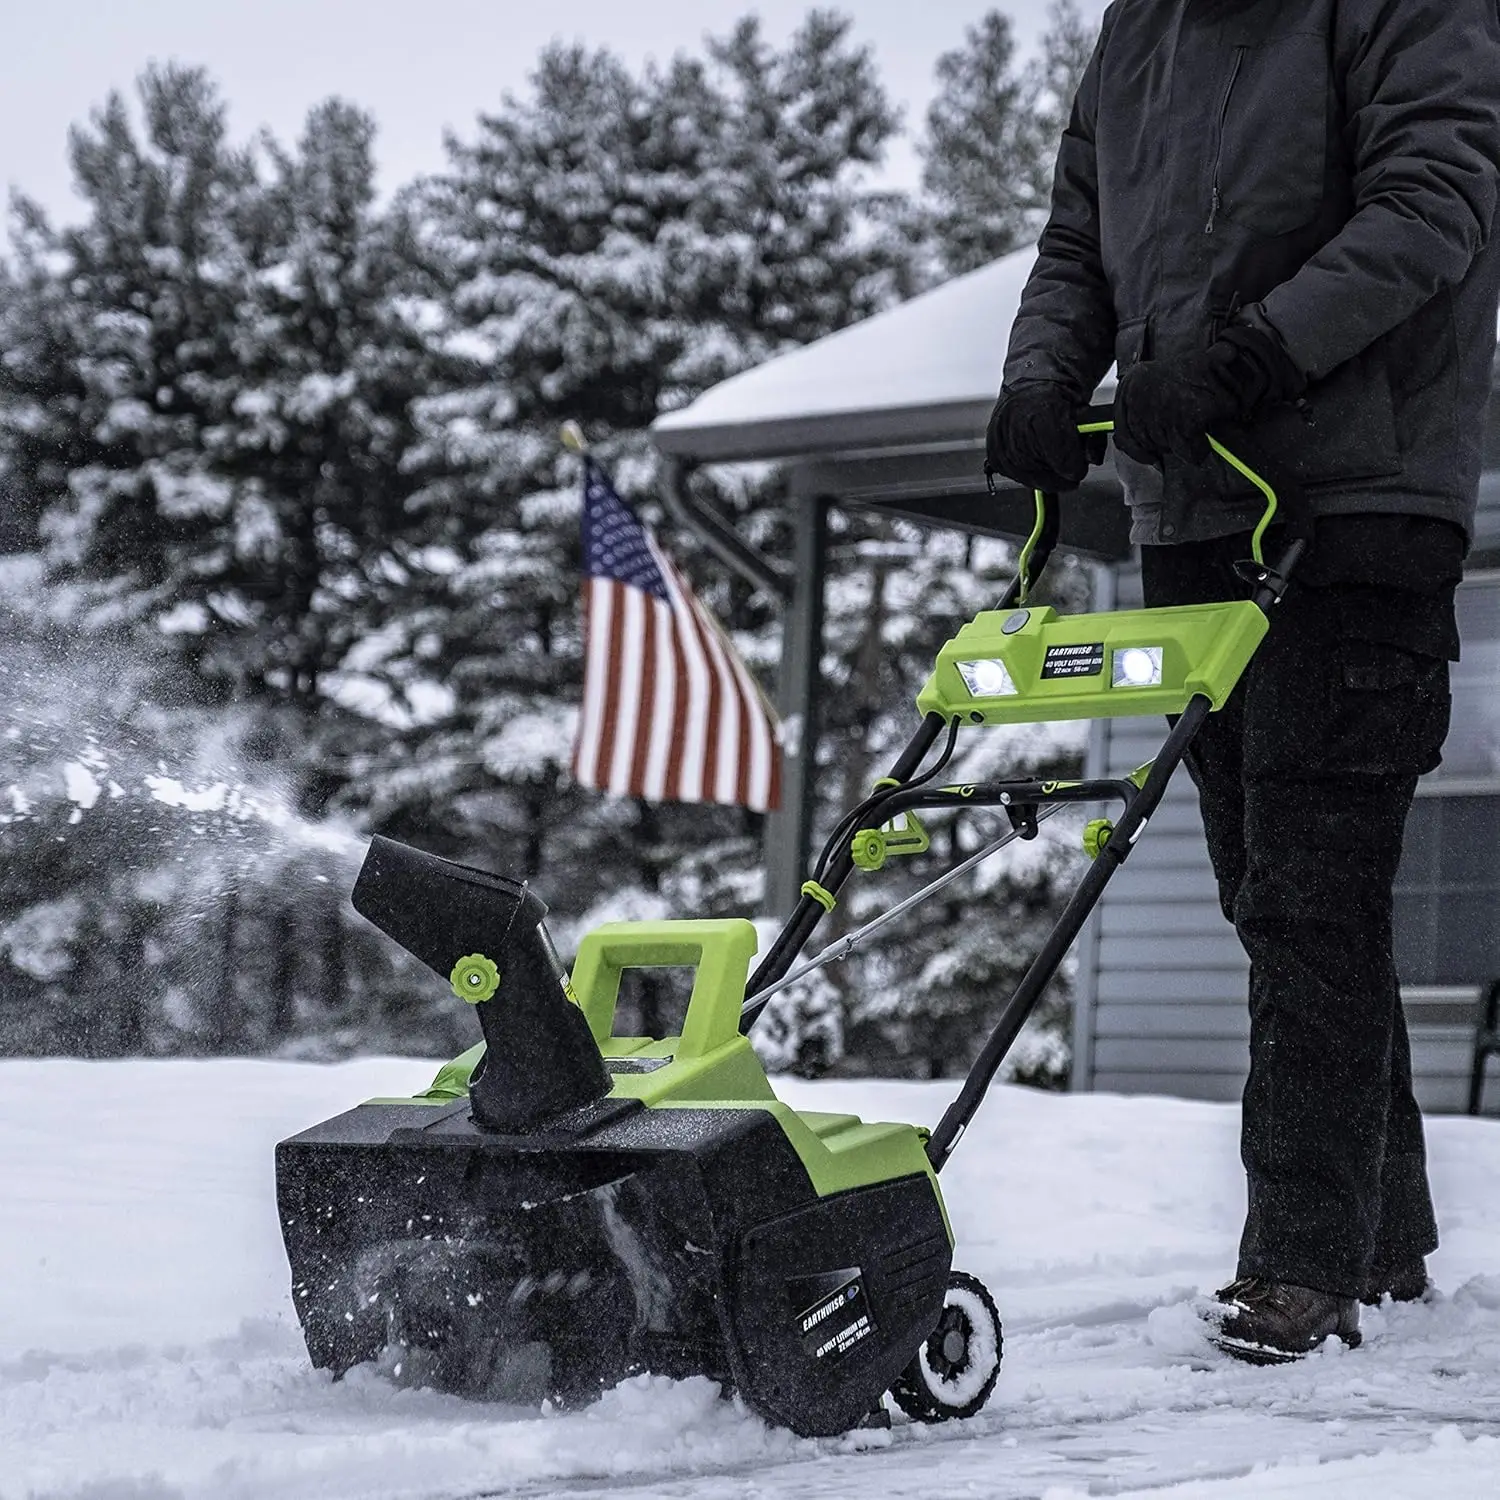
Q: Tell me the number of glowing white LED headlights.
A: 2